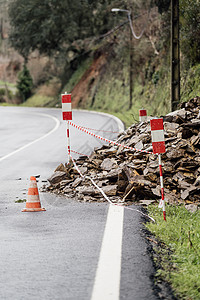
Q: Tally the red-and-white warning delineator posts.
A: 3